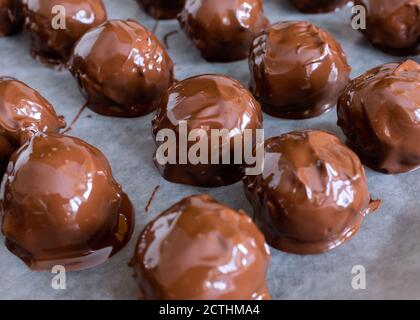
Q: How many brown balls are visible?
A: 14